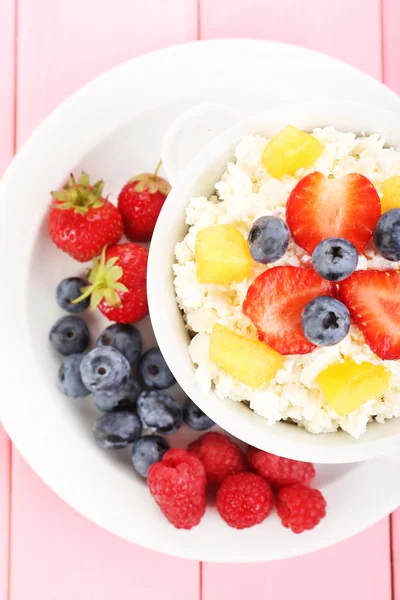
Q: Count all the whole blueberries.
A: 15